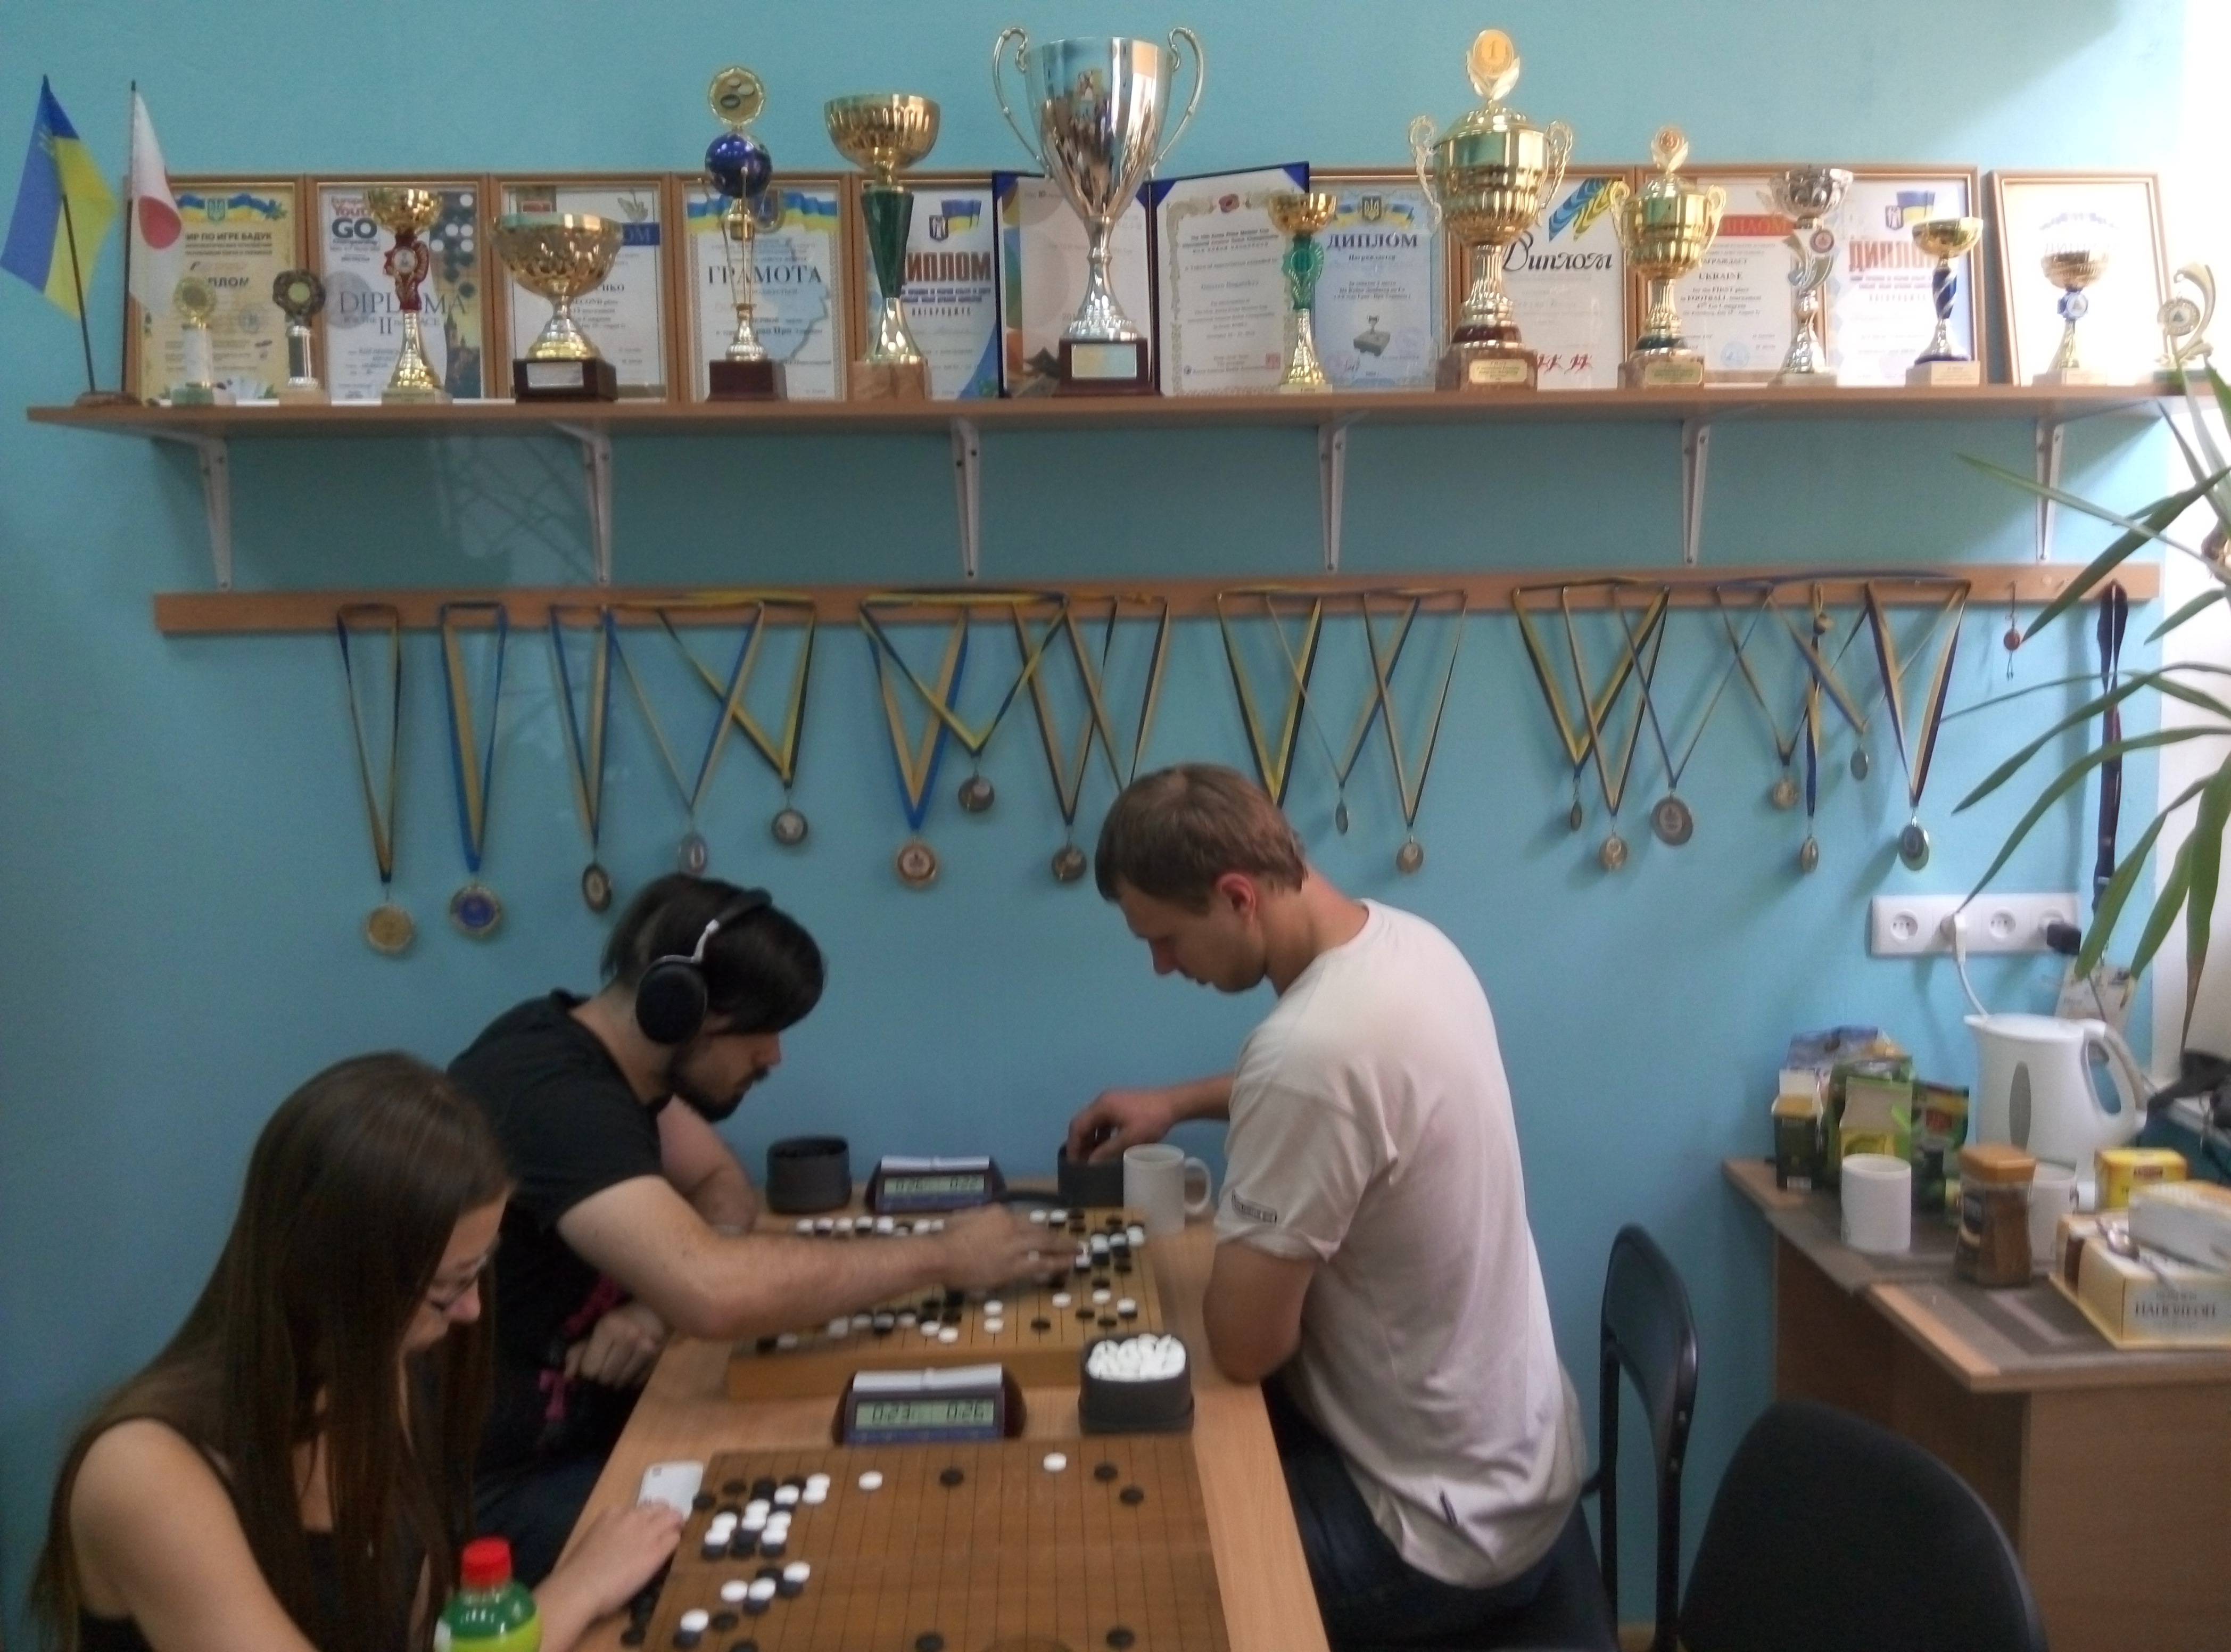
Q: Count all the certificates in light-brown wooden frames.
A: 10